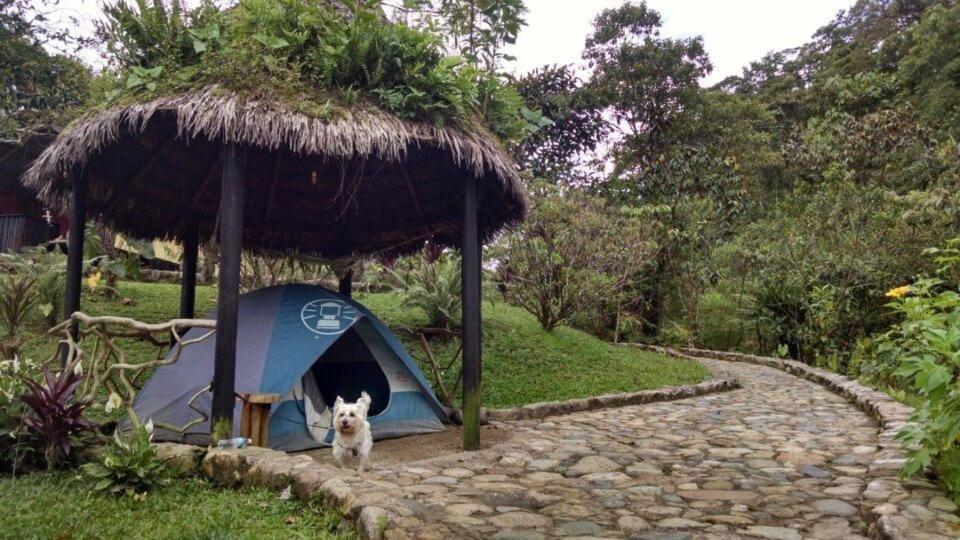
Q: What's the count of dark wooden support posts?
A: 5